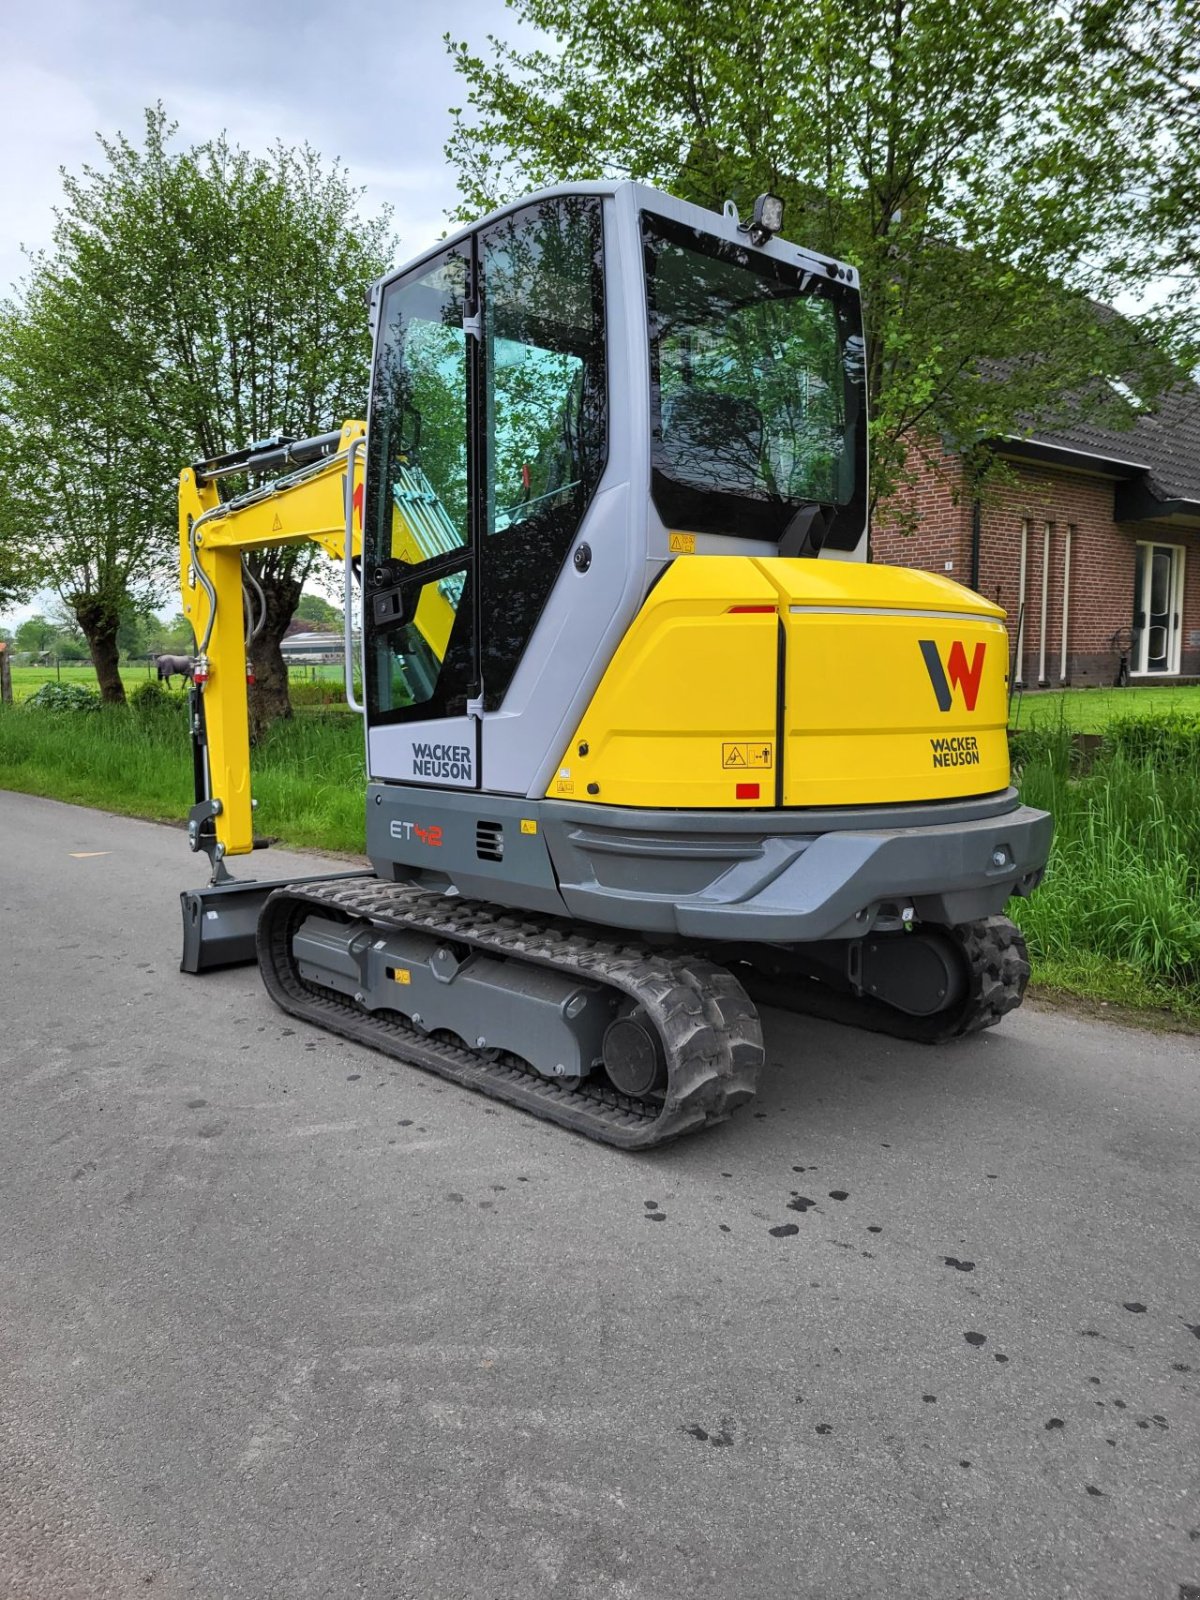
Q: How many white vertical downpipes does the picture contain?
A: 3